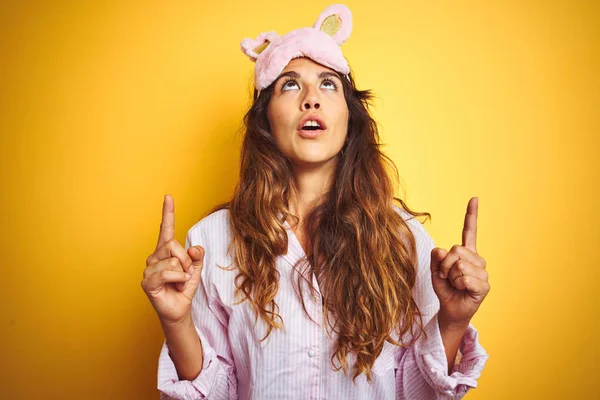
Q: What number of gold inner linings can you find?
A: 2